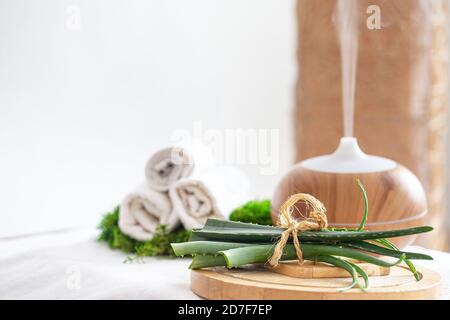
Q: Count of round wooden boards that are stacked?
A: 2